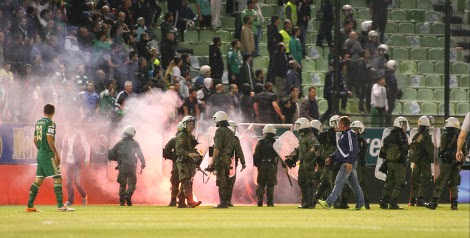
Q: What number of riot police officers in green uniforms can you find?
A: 13